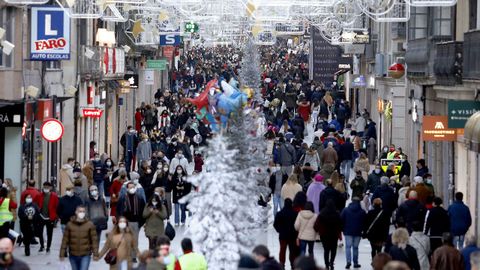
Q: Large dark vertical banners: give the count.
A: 1